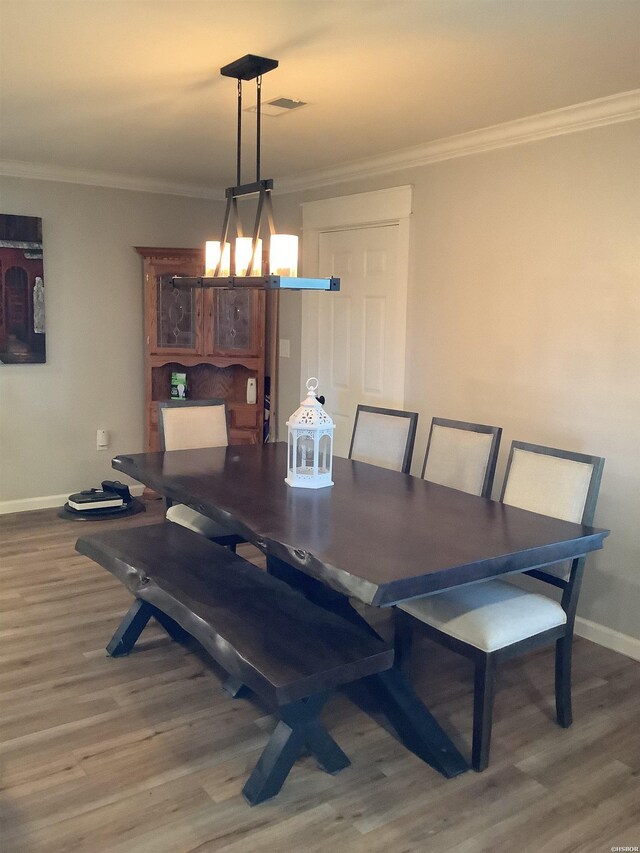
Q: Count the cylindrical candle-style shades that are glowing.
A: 3